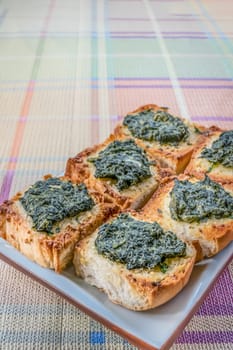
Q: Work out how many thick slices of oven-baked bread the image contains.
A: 6